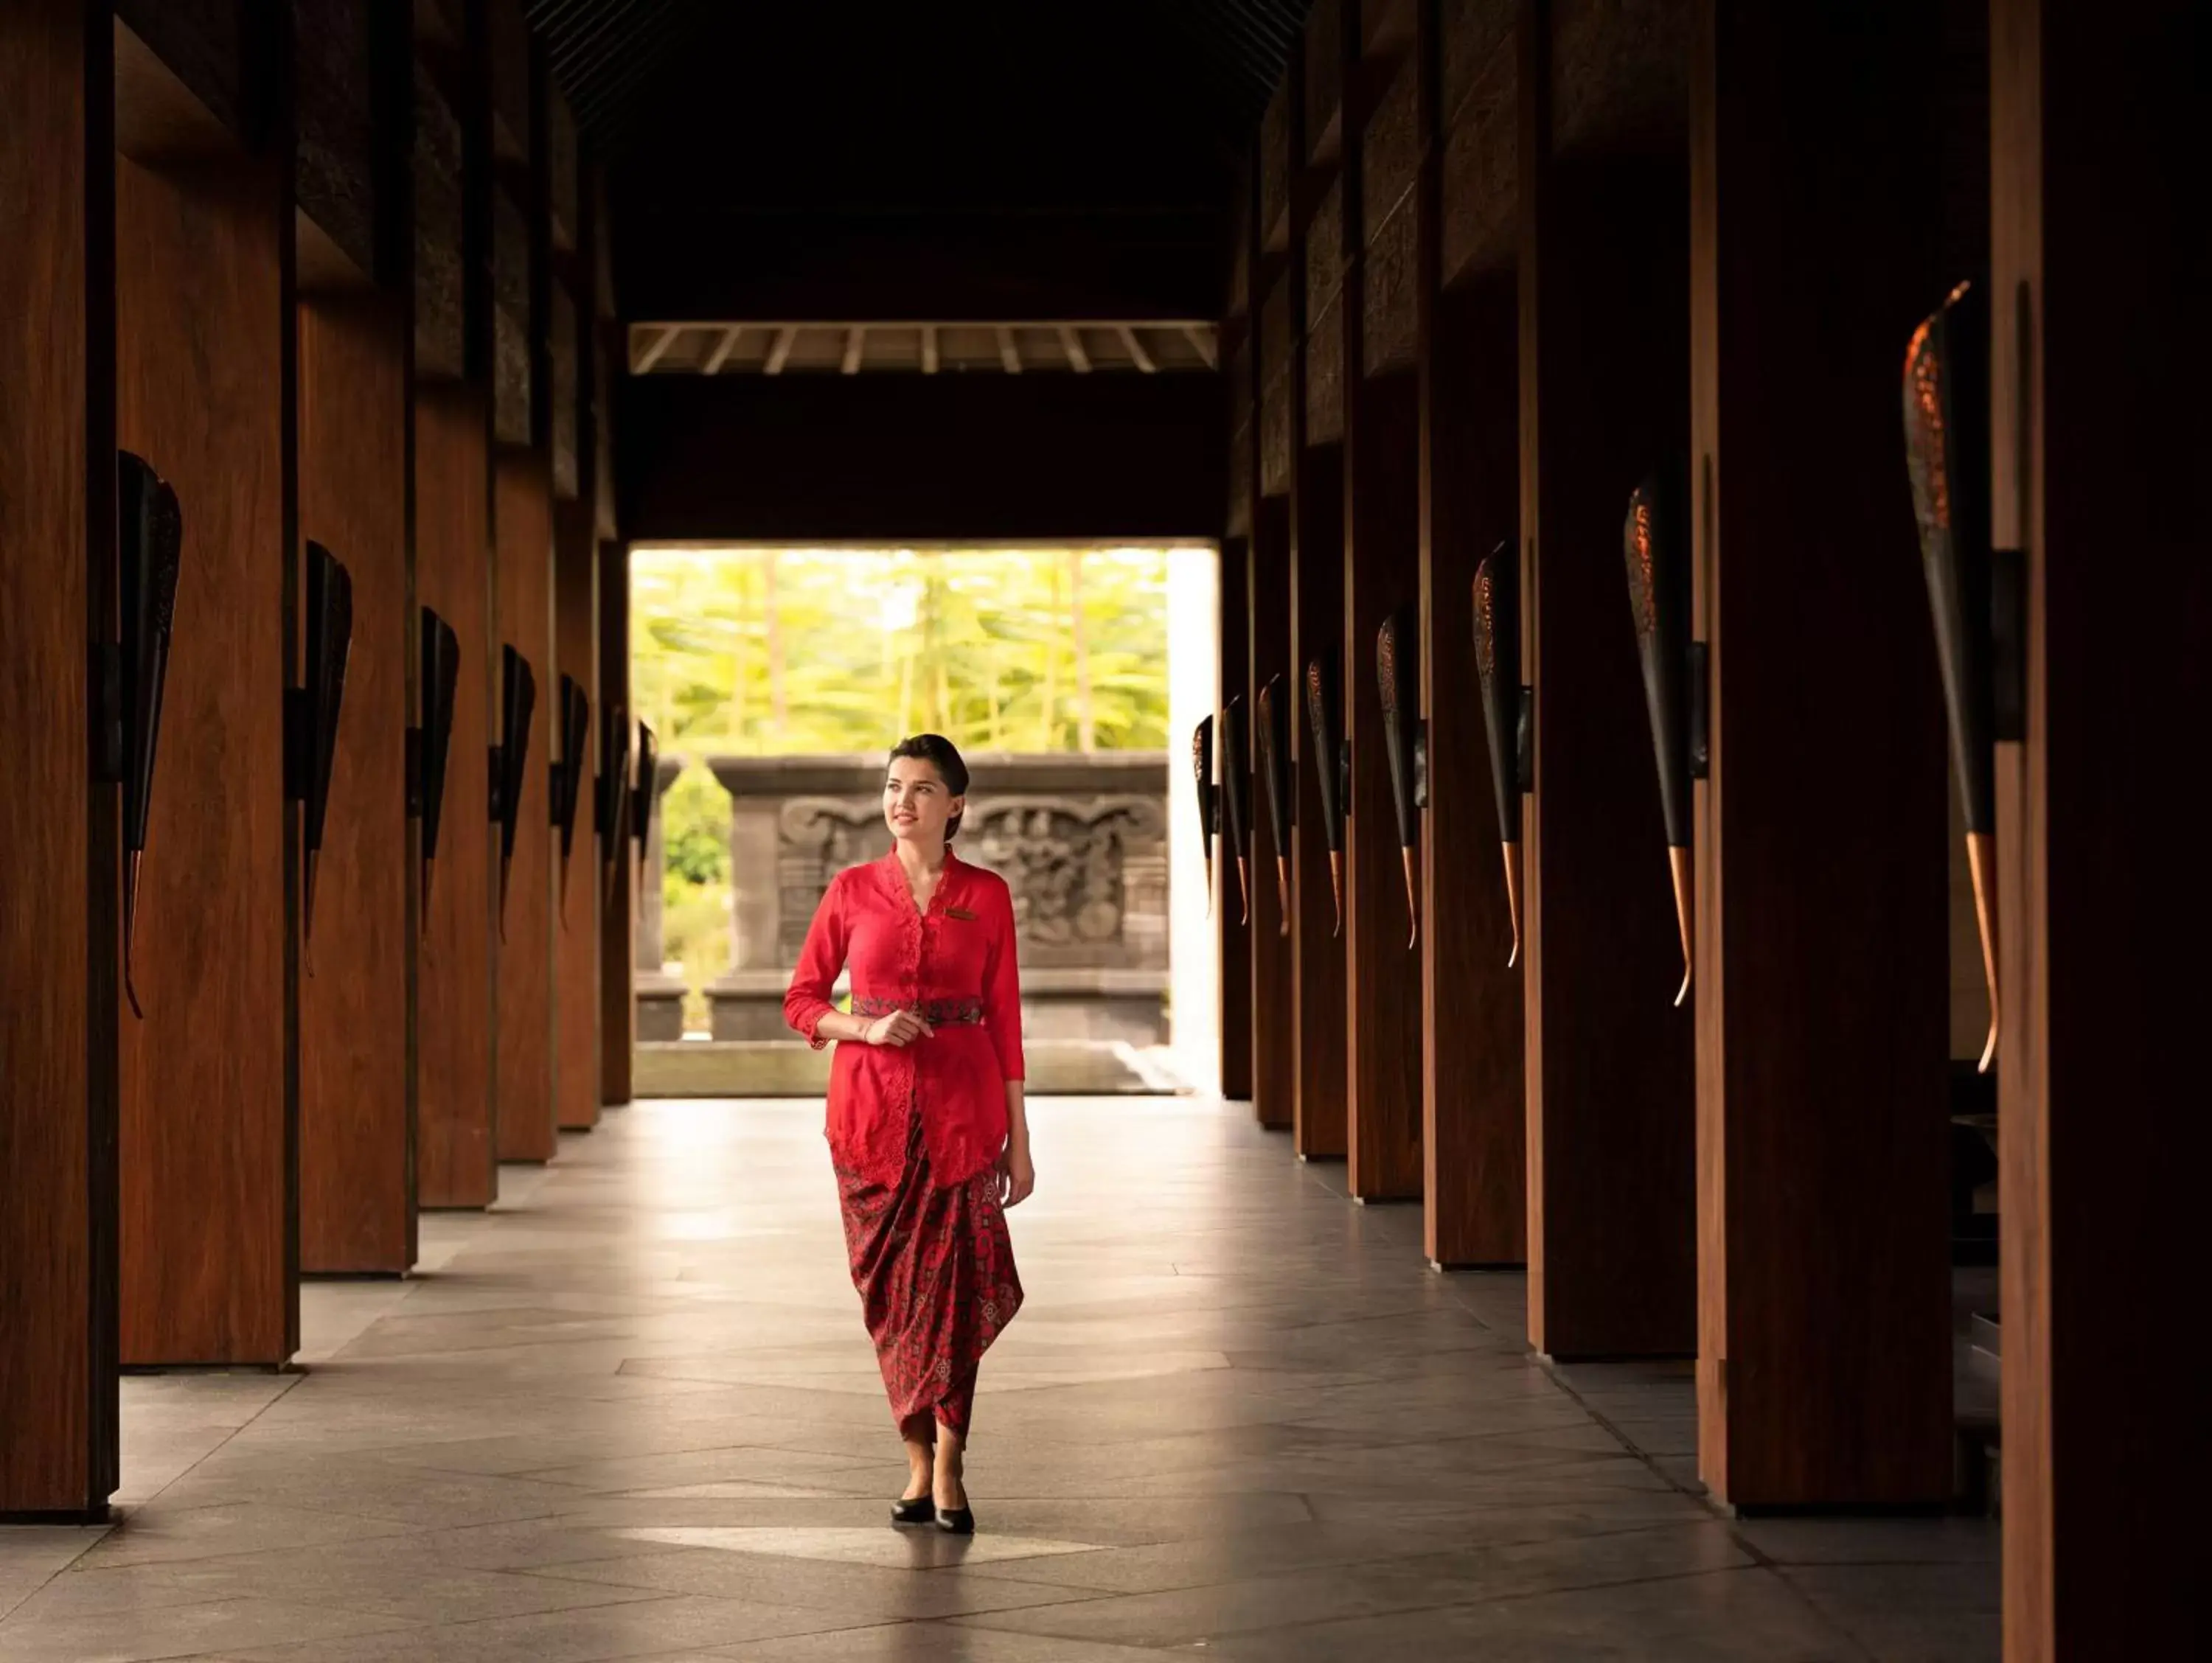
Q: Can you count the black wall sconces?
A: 15